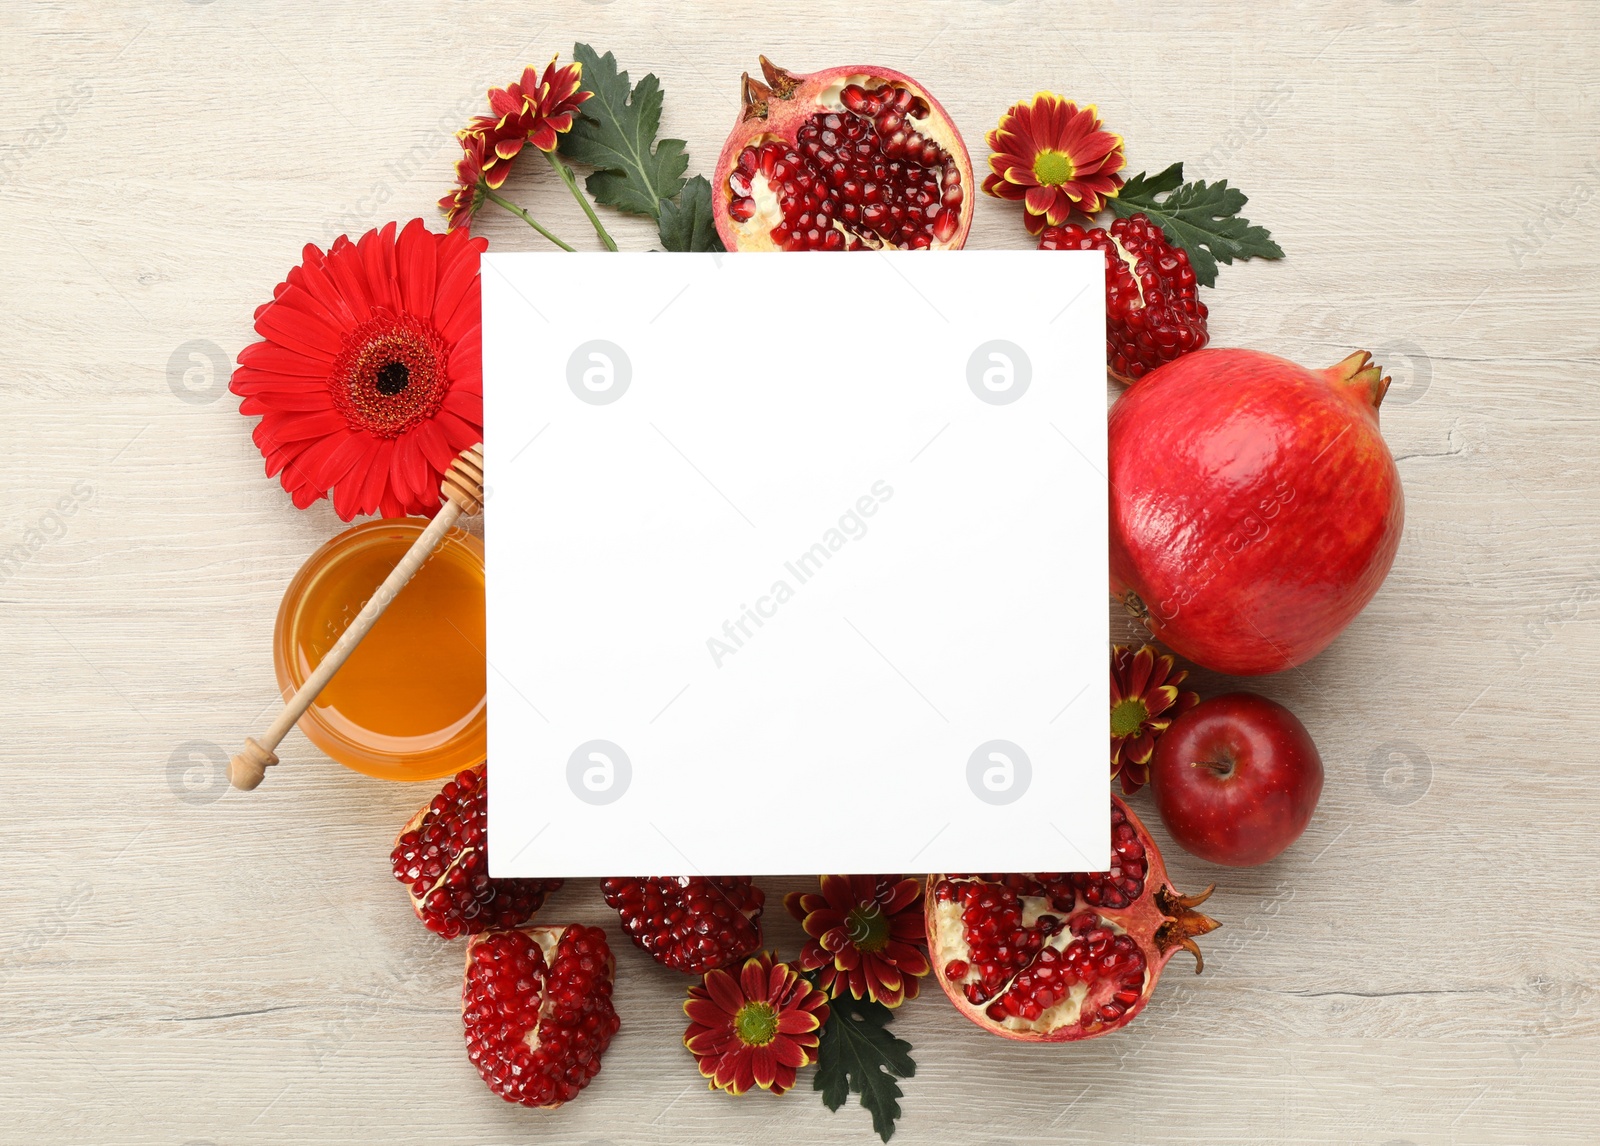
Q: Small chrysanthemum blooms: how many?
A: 6